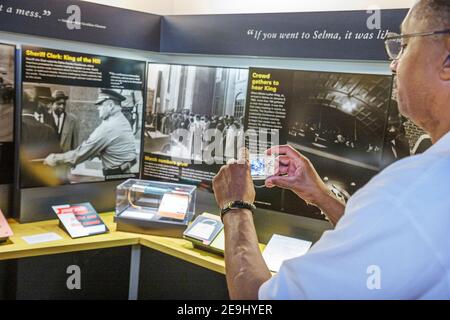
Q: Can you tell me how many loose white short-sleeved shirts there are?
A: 1